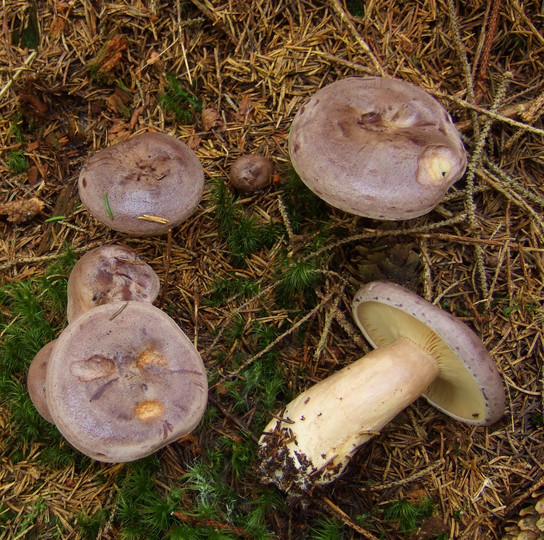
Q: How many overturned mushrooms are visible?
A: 1